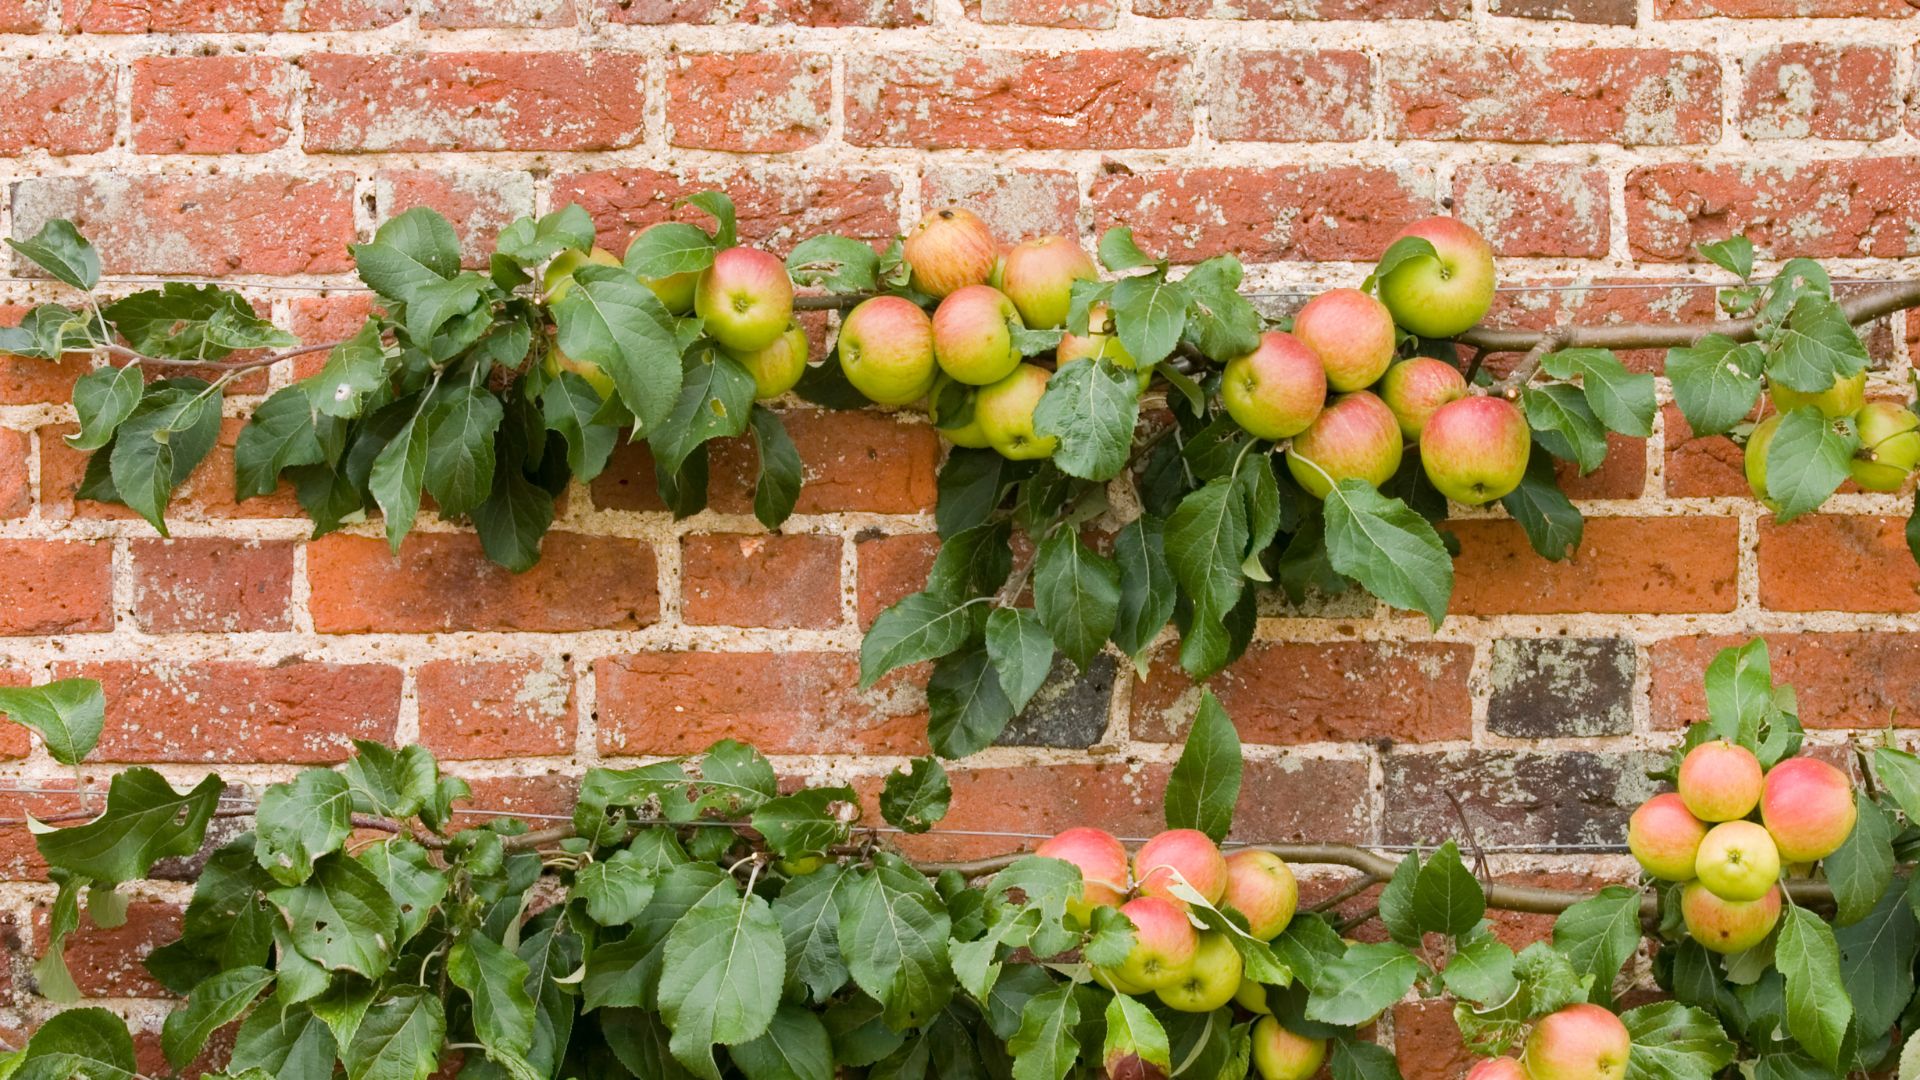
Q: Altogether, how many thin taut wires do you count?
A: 2